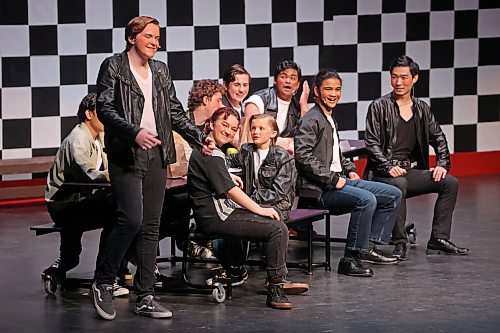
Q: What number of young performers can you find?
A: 9